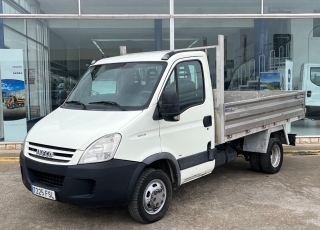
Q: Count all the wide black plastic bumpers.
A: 1